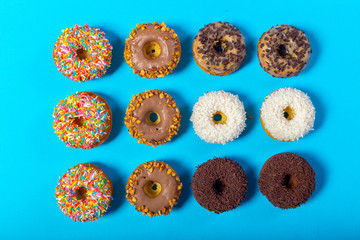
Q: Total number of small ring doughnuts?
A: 12